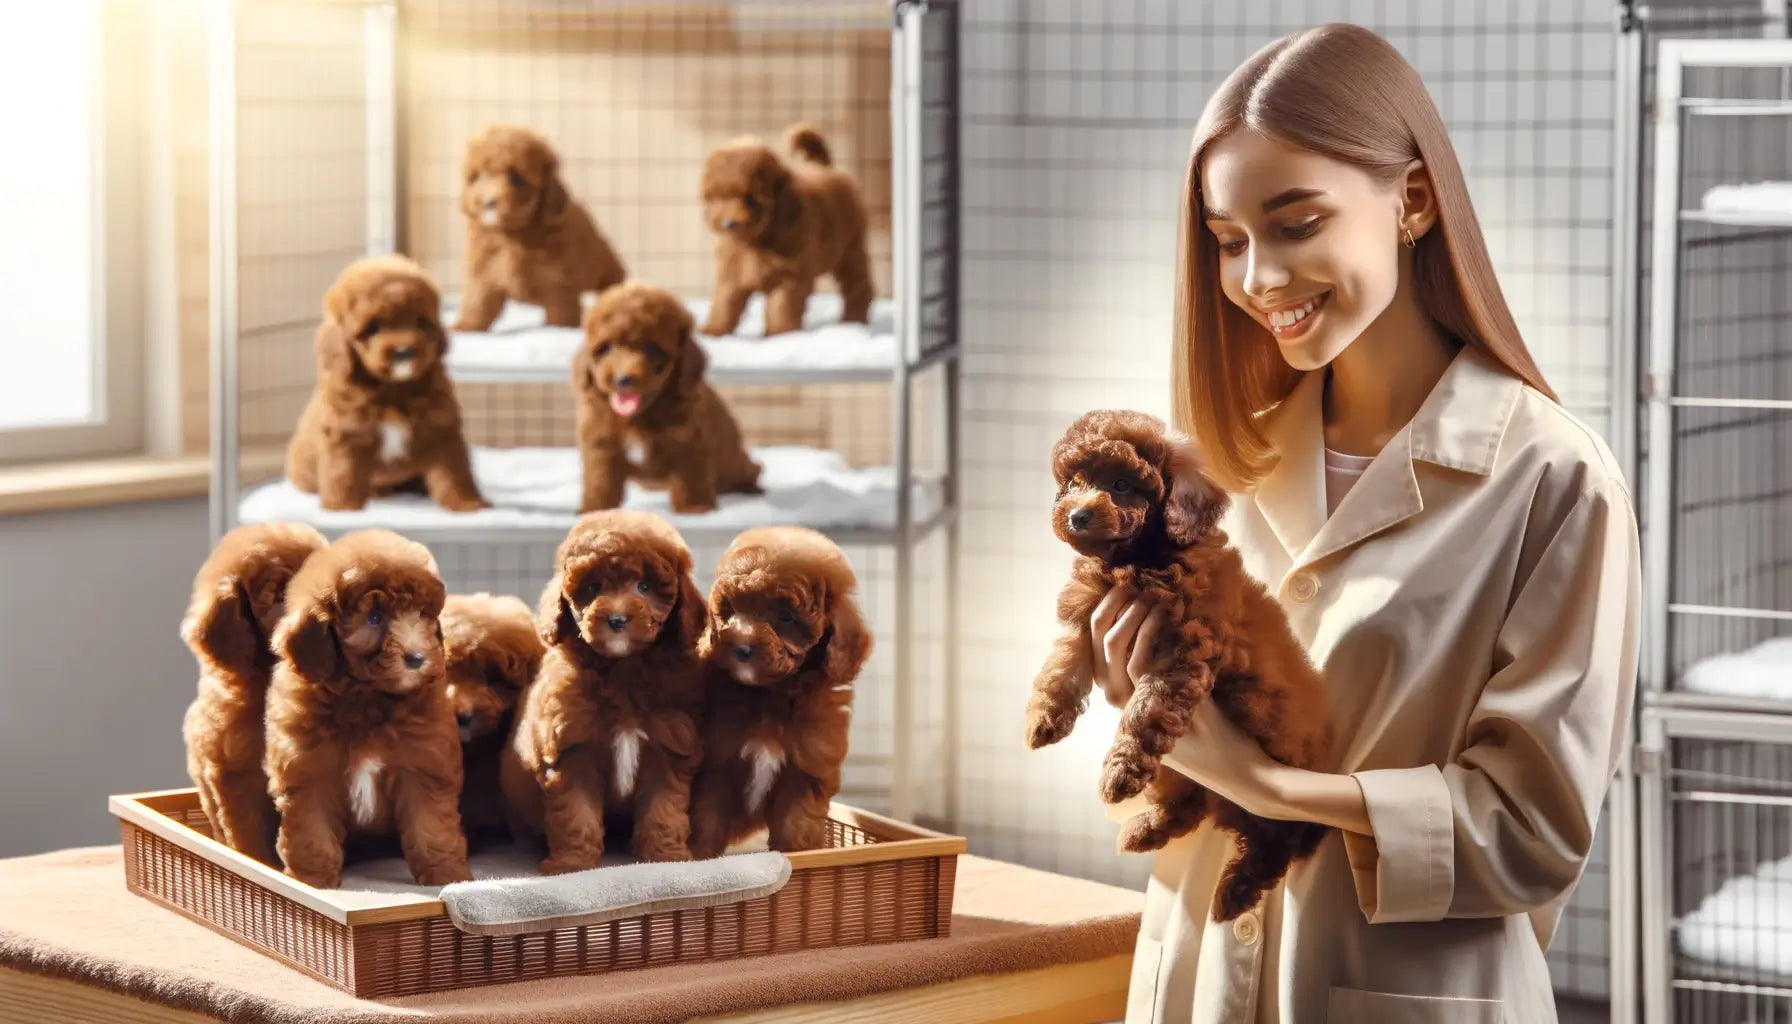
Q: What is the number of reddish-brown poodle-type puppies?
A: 10